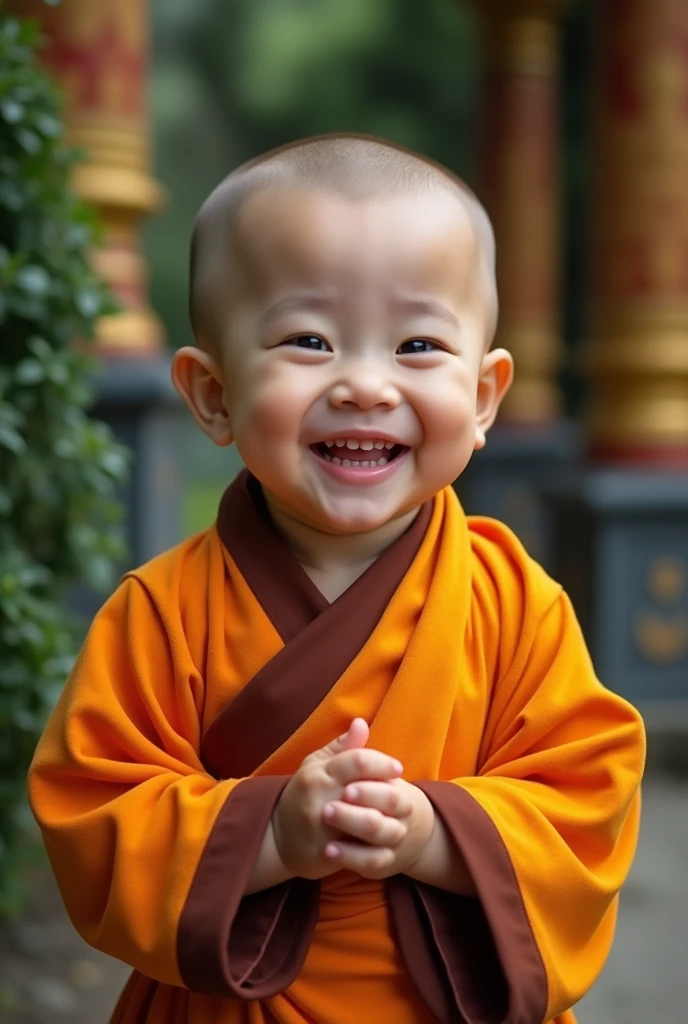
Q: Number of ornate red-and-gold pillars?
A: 3